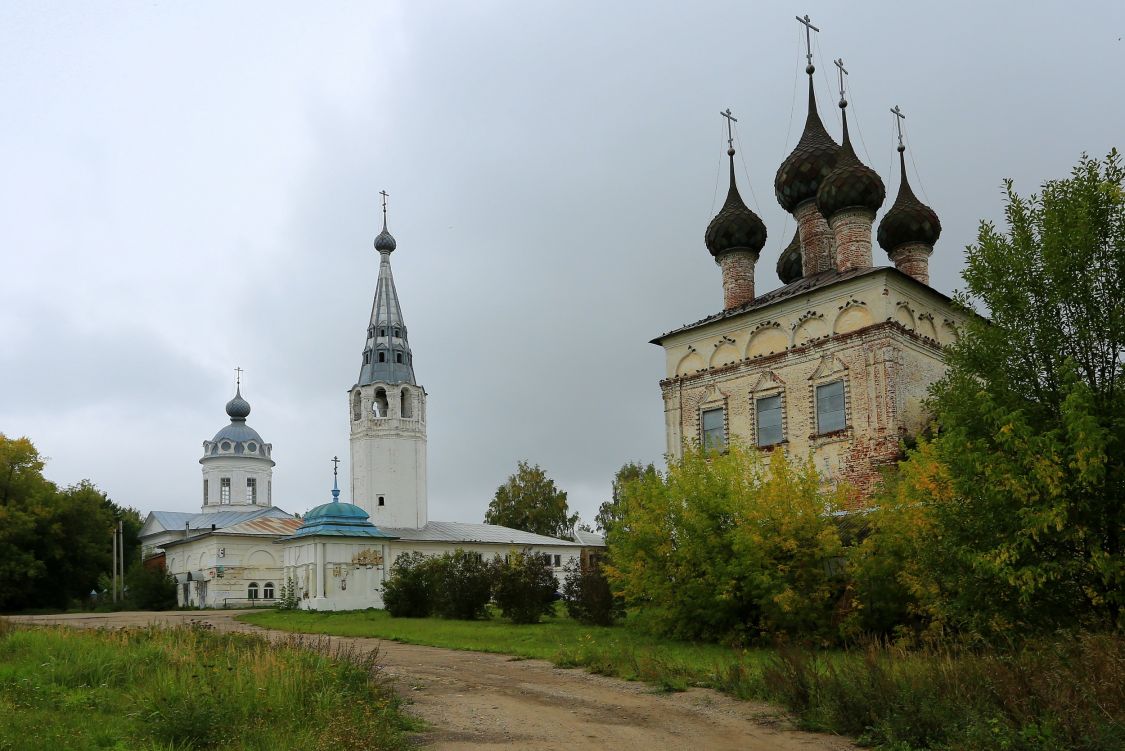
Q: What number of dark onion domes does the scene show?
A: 5